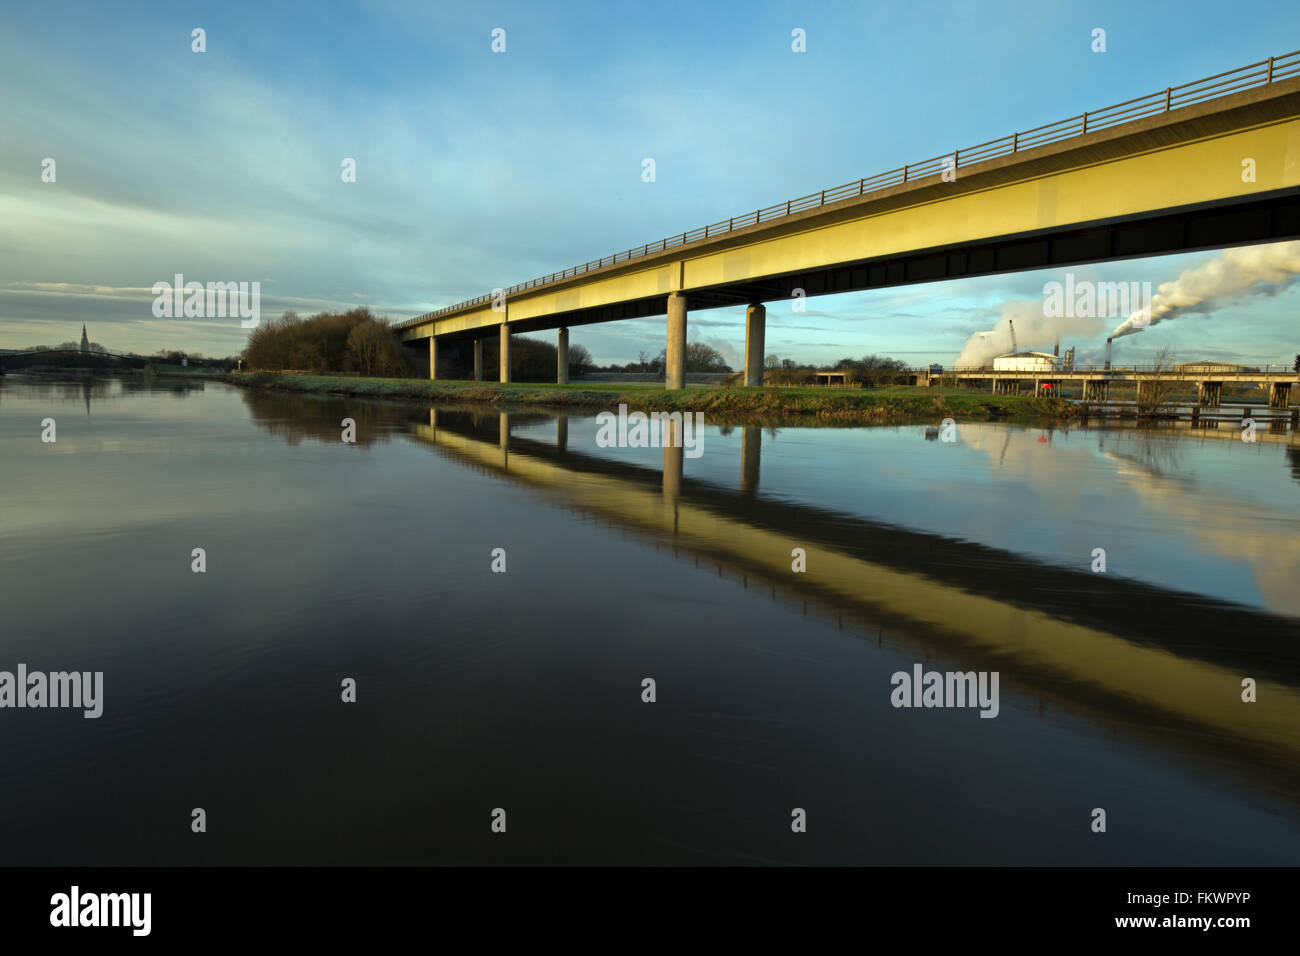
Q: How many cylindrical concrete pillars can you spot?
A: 6